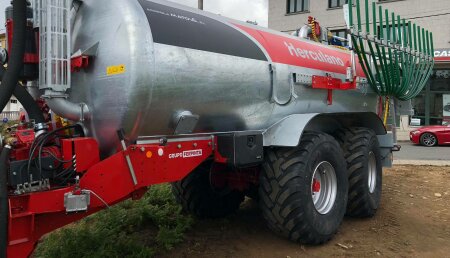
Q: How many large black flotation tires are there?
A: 3